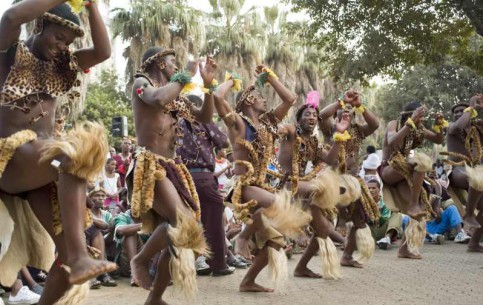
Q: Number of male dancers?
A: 7